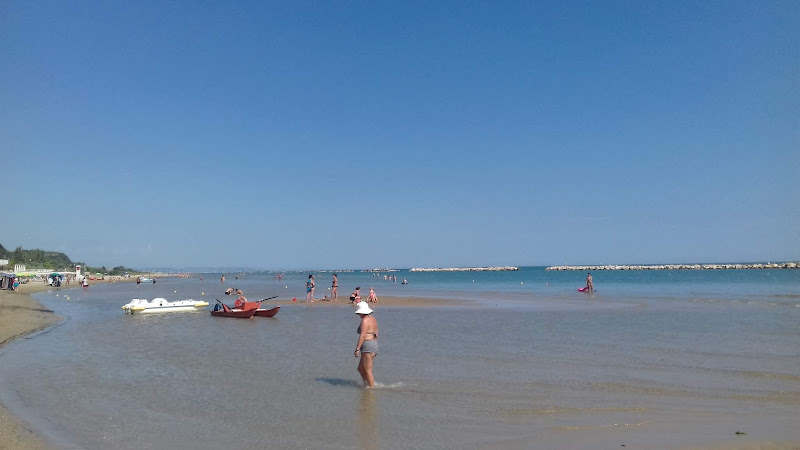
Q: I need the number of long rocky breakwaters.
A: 2